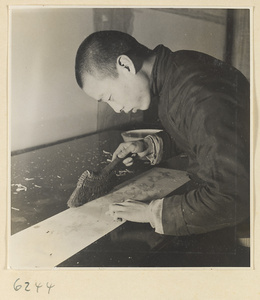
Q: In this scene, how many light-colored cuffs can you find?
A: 2